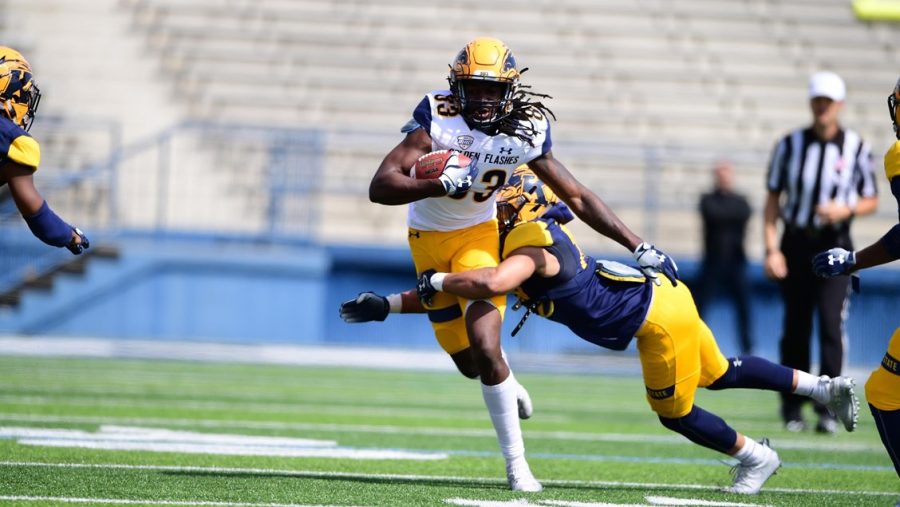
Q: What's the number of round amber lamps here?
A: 0